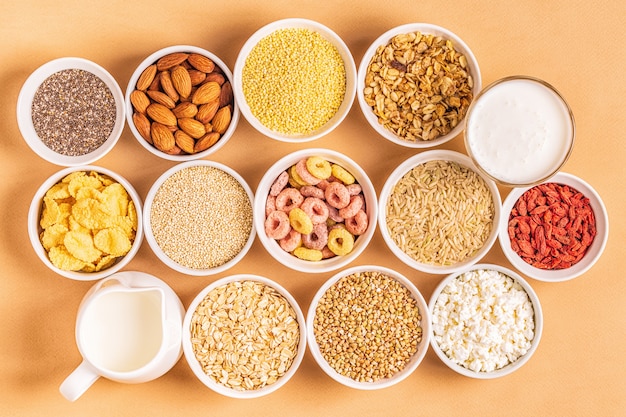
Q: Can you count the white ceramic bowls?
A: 12